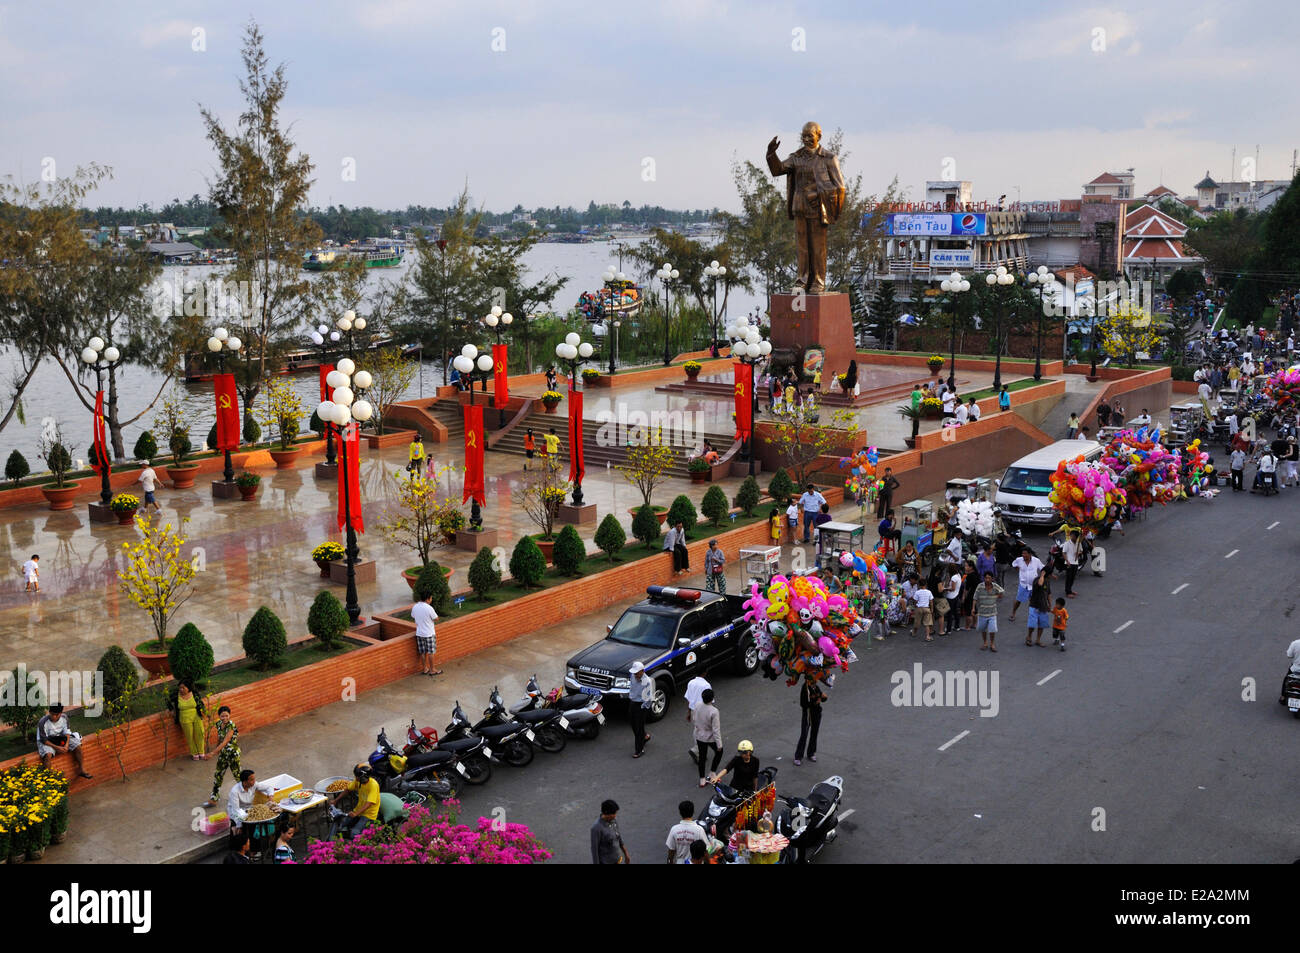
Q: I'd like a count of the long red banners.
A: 8